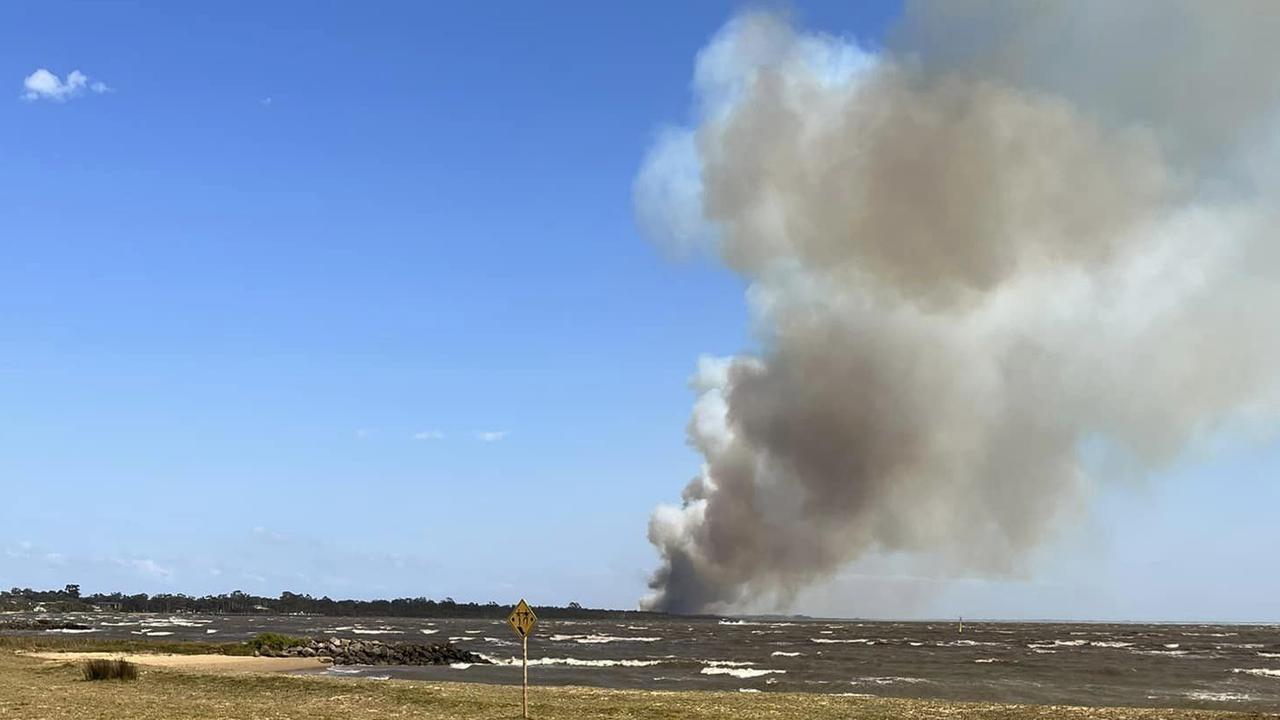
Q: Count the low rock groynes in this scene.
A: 2